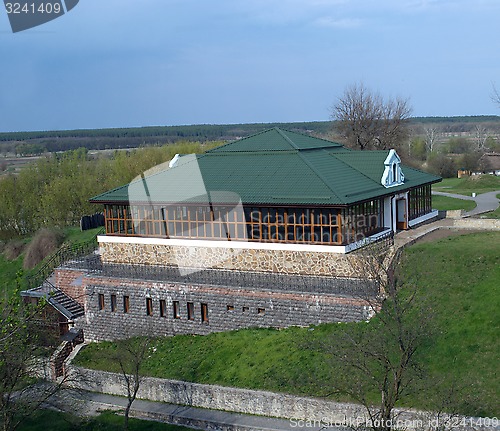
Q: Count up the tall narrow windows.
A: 8